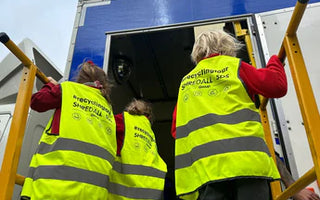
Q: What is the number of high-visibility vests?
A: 3